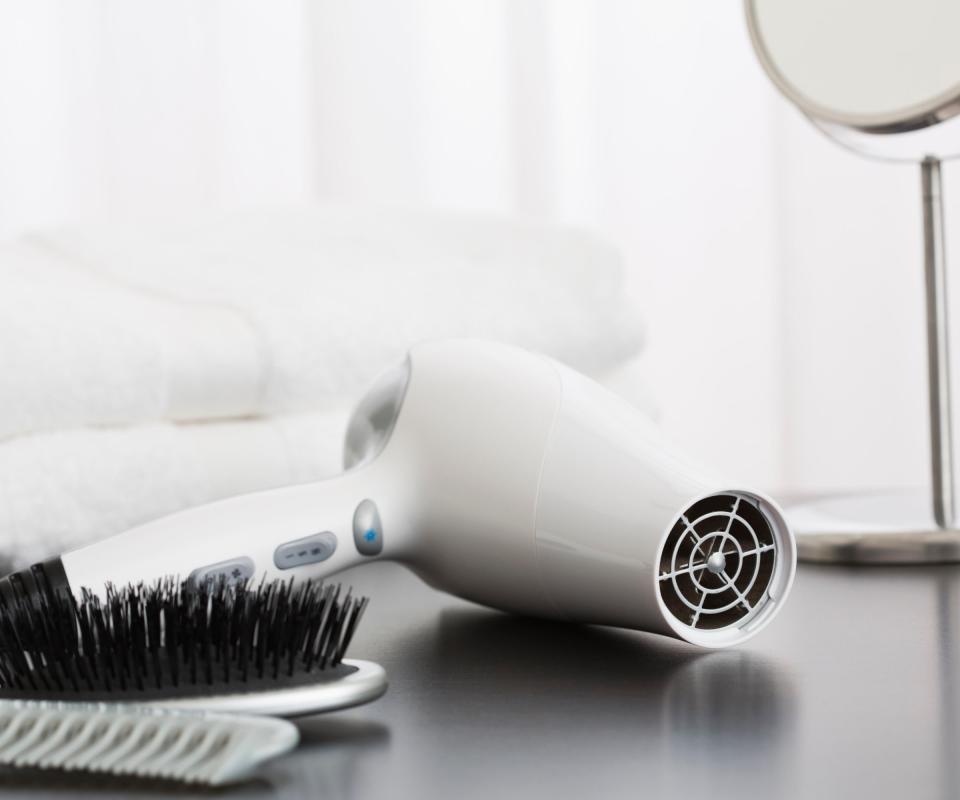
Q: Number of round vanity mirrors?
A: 1